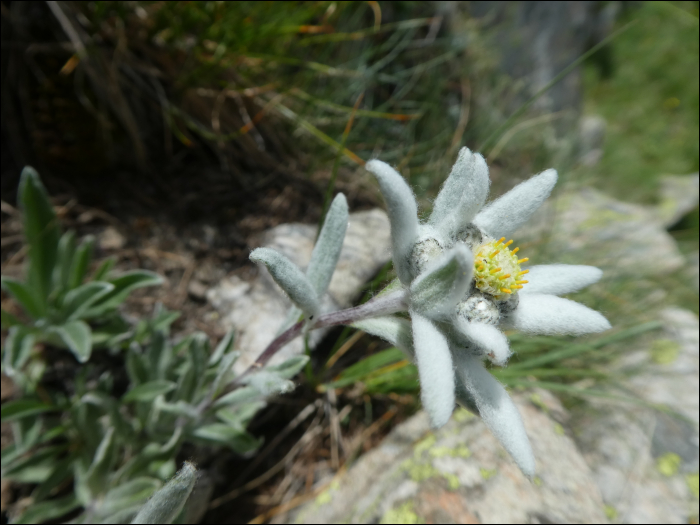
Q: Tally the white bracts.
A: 9